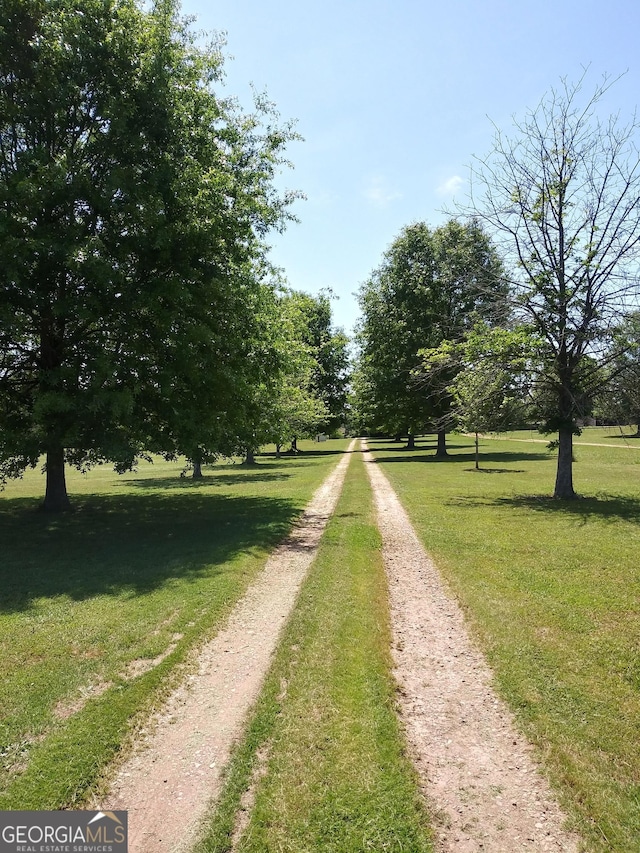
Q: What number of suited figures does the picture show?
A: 0